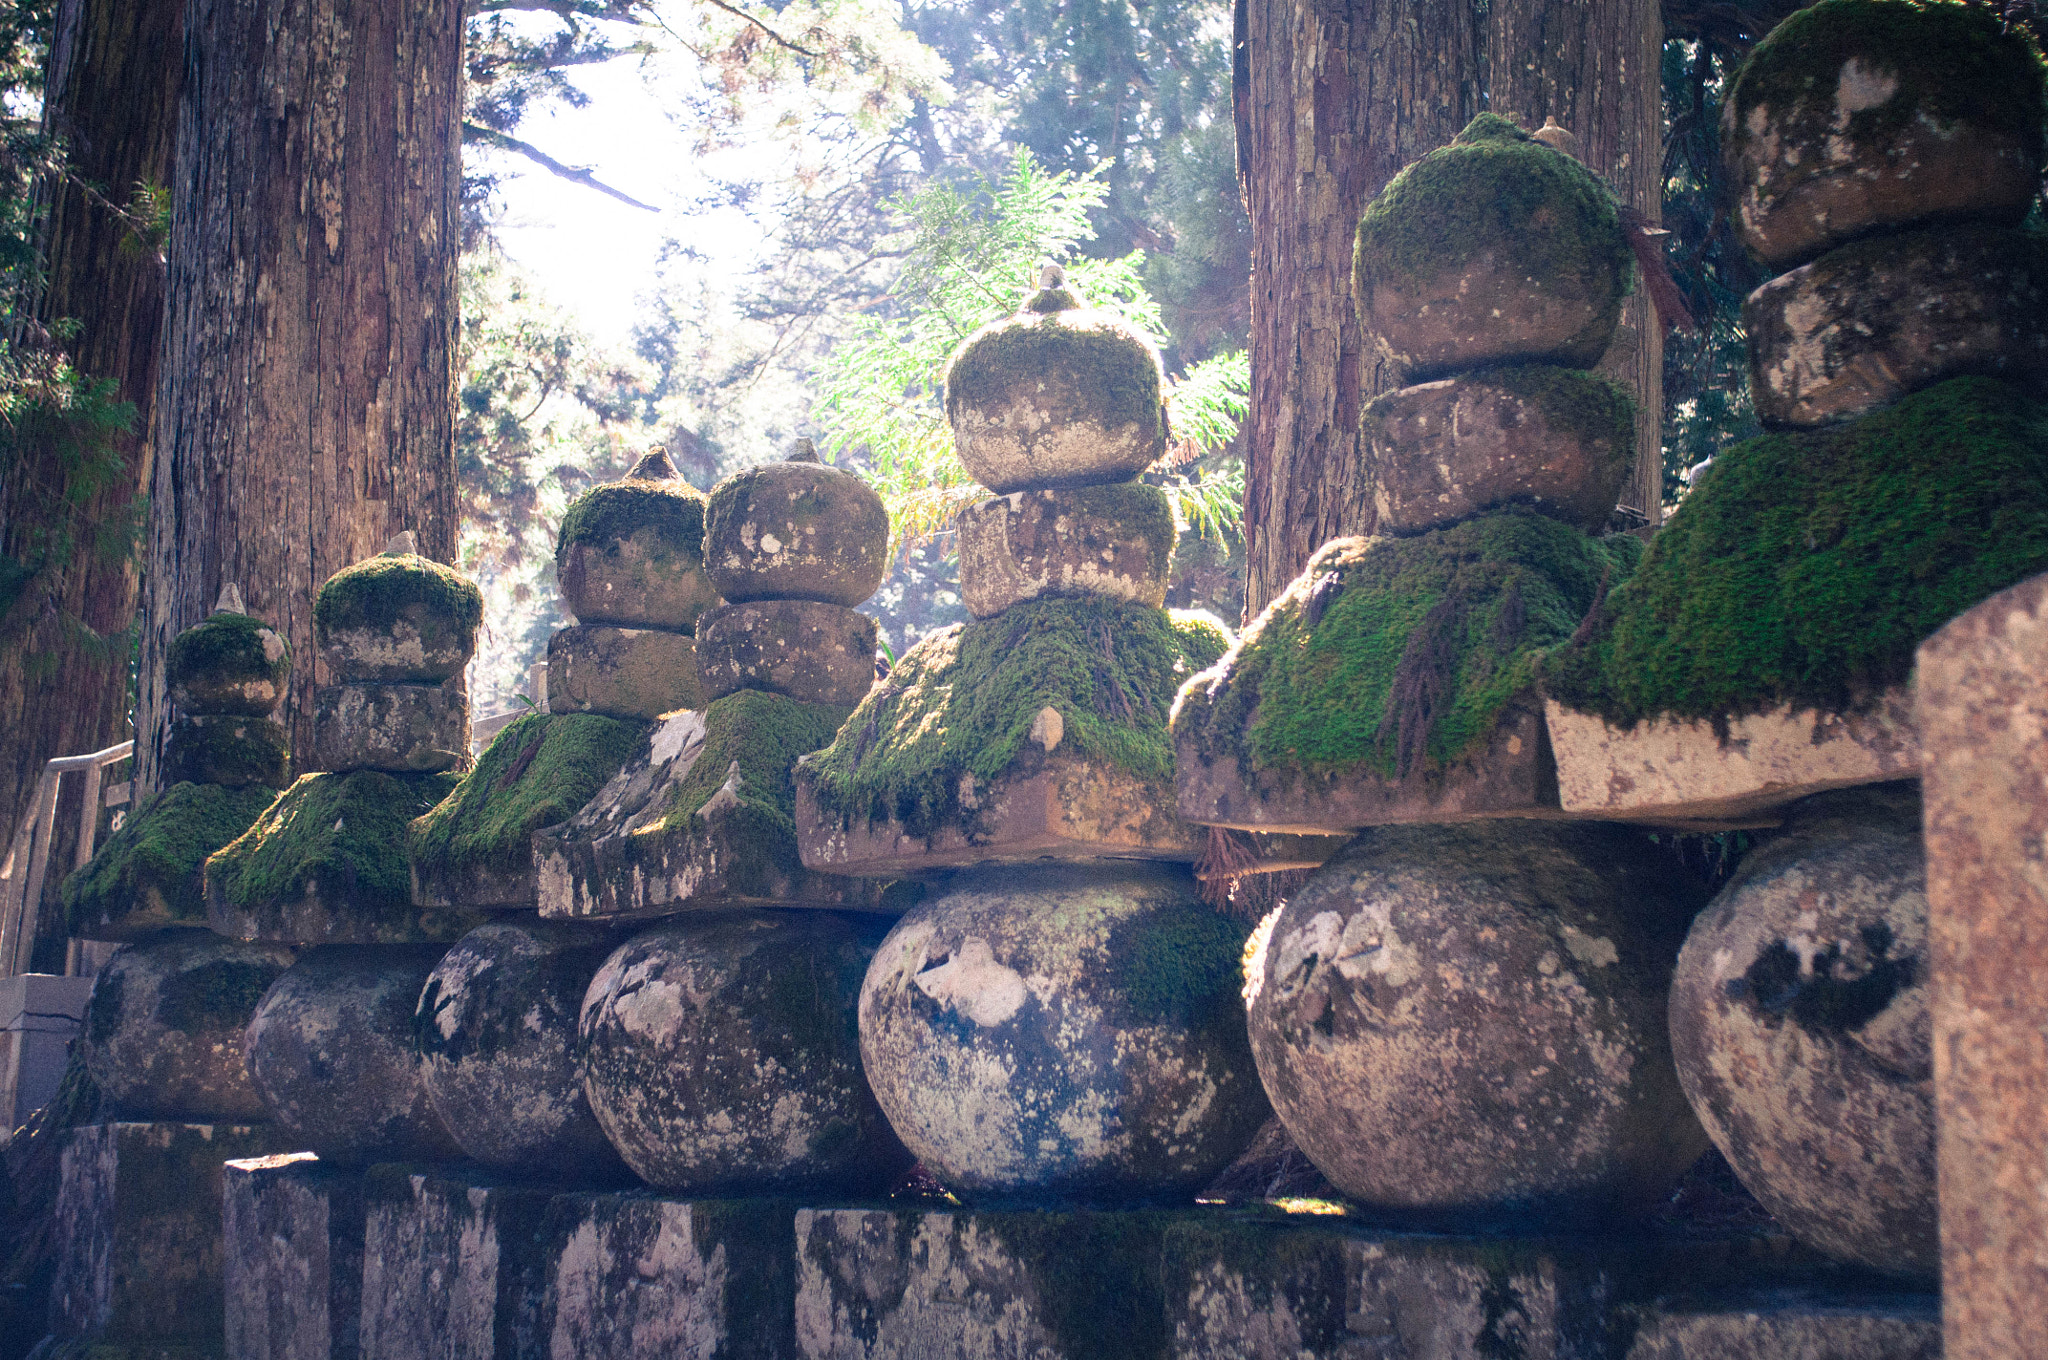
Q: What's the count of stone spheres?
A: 7